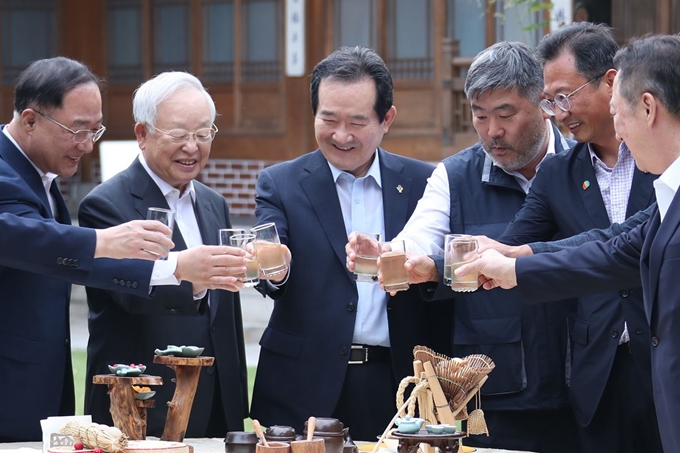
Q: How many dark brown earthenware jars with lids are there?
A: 3